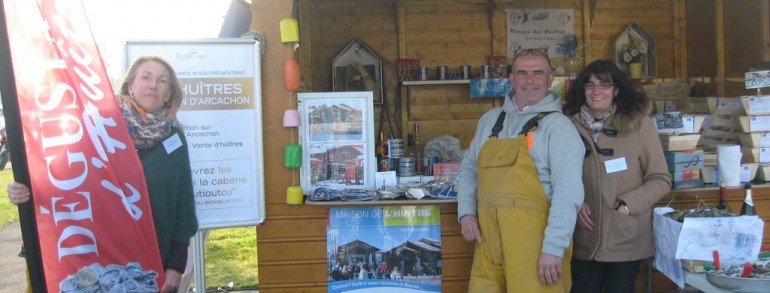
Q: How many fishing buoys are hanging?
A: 5